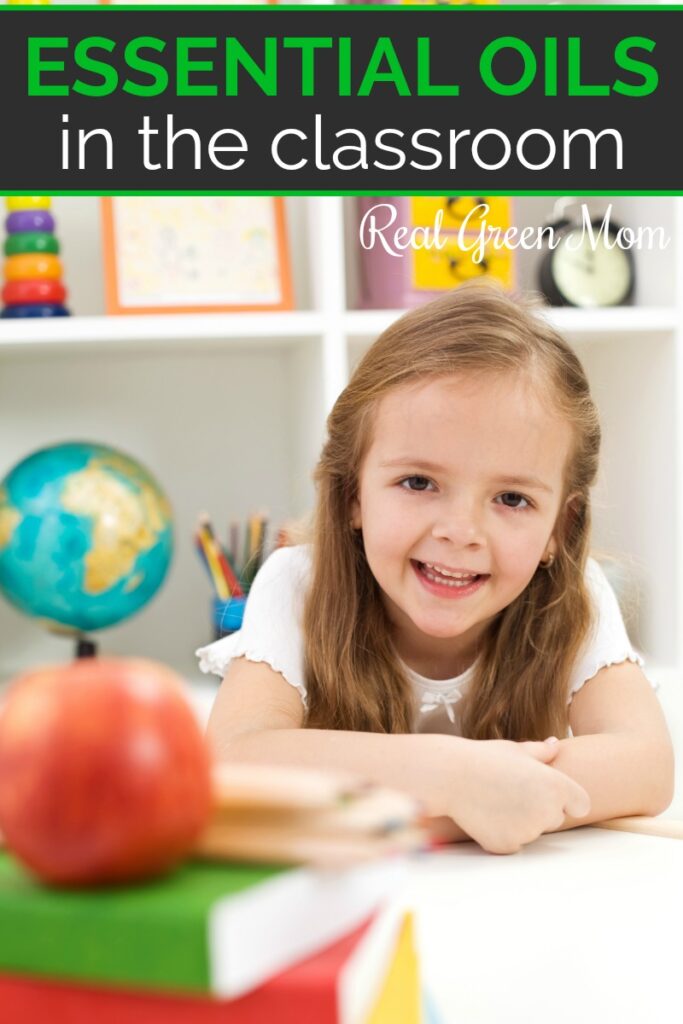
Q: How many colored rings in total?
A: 6